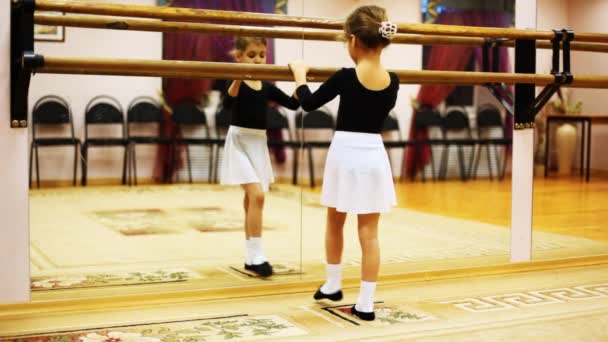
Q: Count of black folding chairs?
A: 11